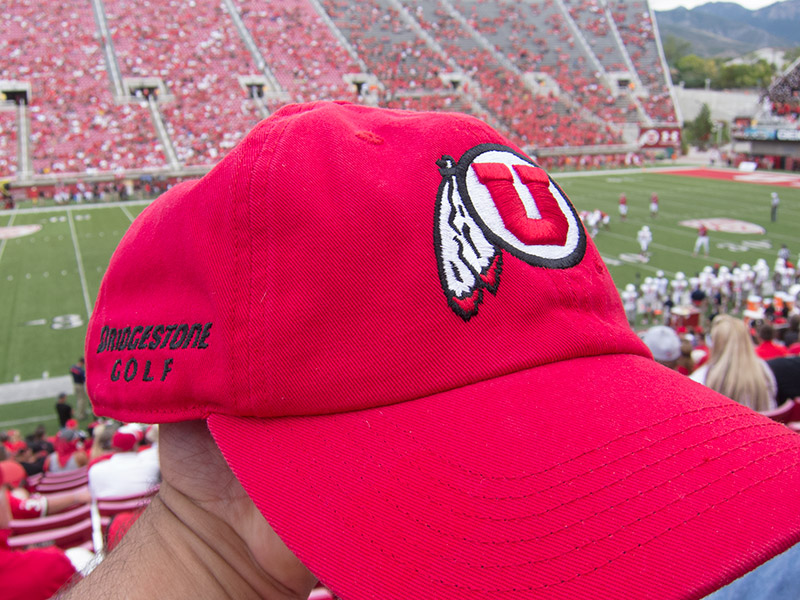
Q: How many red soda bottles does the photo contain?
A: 0